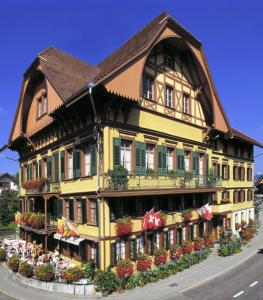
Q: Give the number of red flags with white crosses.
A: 2